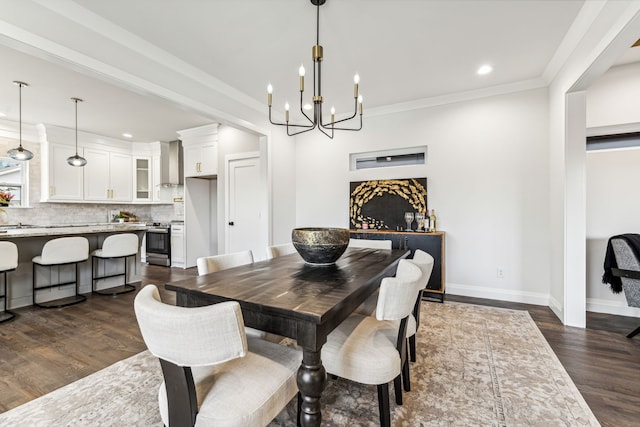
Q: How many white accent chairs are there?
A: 6